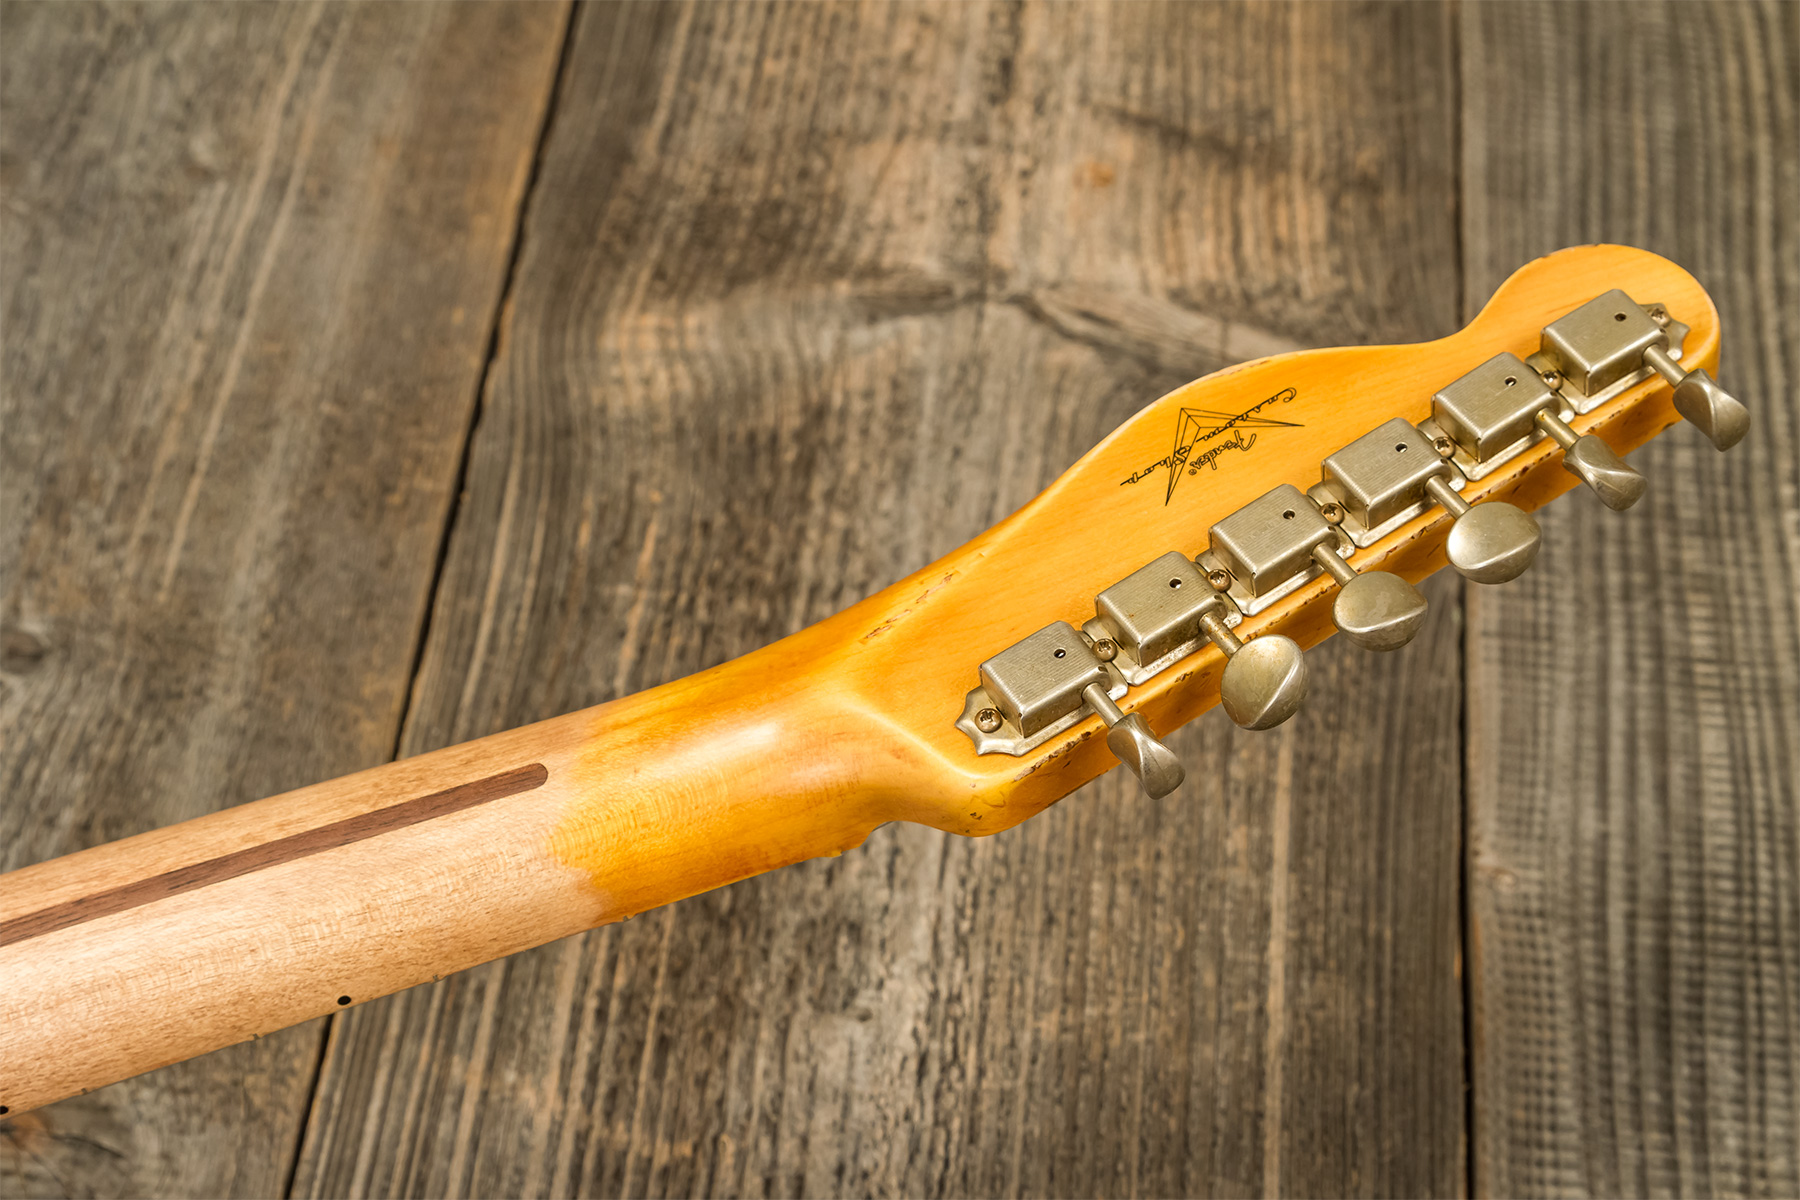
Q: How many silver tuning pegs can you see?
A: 6